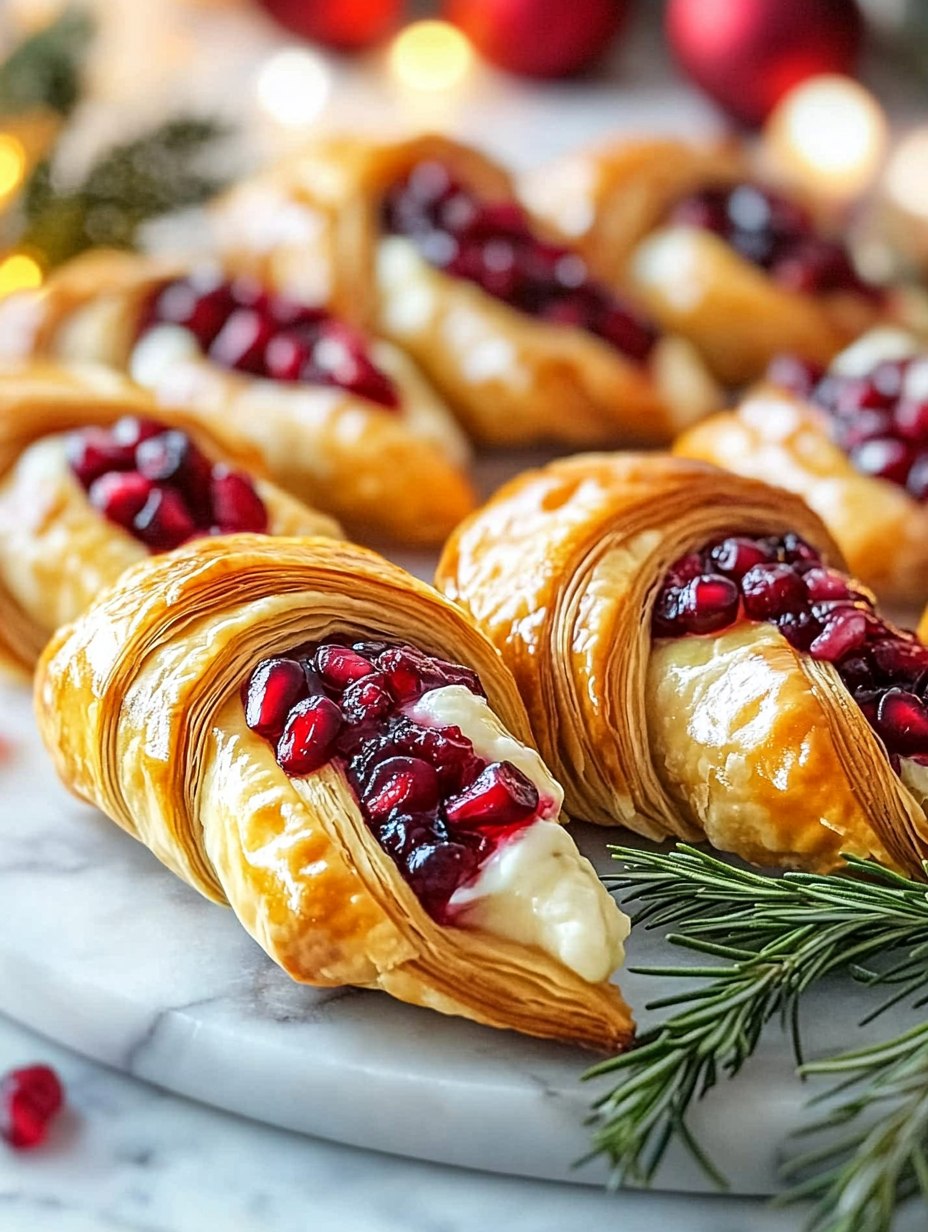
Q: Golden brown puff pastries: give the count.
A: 7